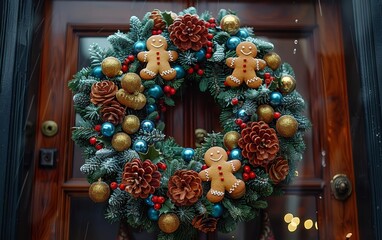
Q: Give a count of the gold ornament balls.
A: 12